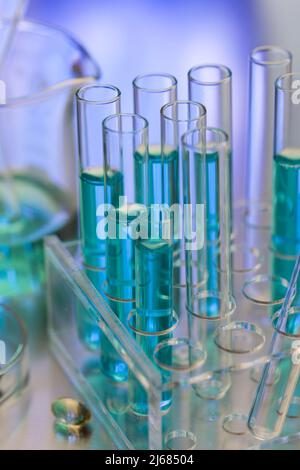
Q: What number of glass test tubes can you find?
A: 10